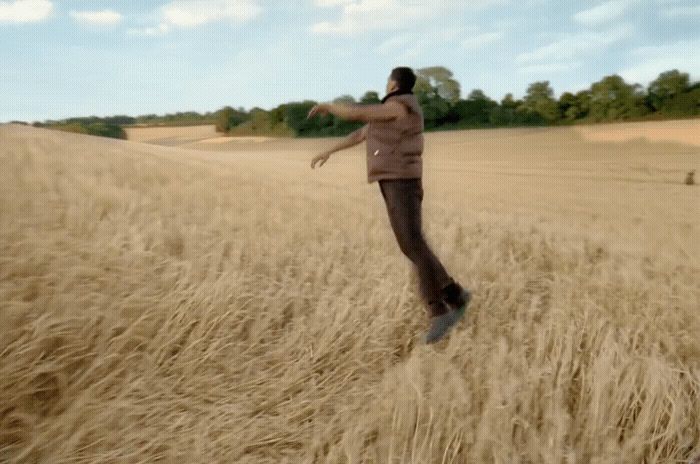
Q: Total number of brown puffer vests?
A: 1